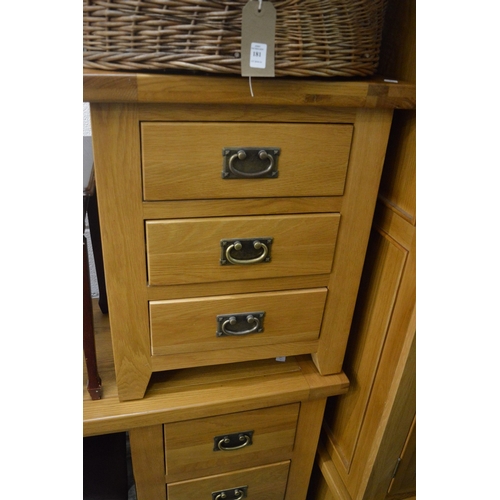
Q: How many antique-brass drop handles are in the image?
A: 5